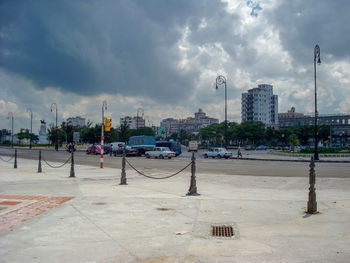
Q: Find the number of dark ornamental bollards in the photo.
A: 6